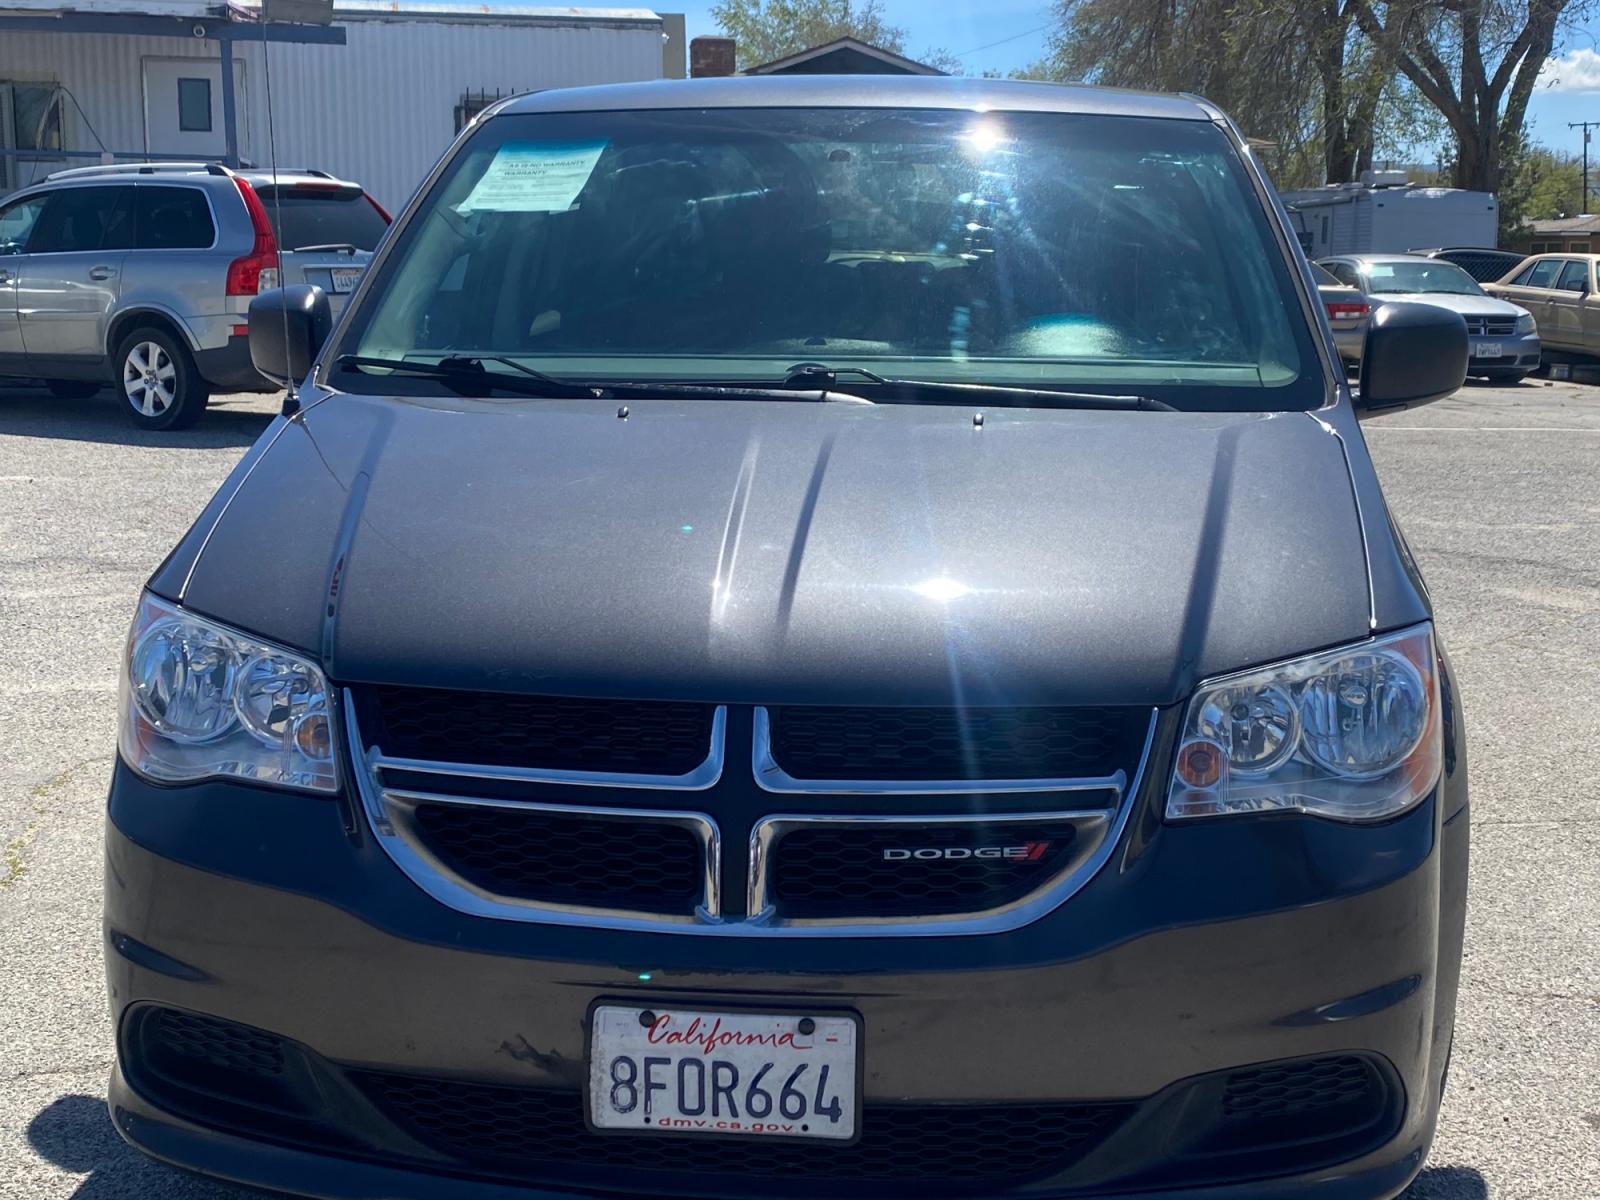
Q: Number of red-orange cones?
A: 0